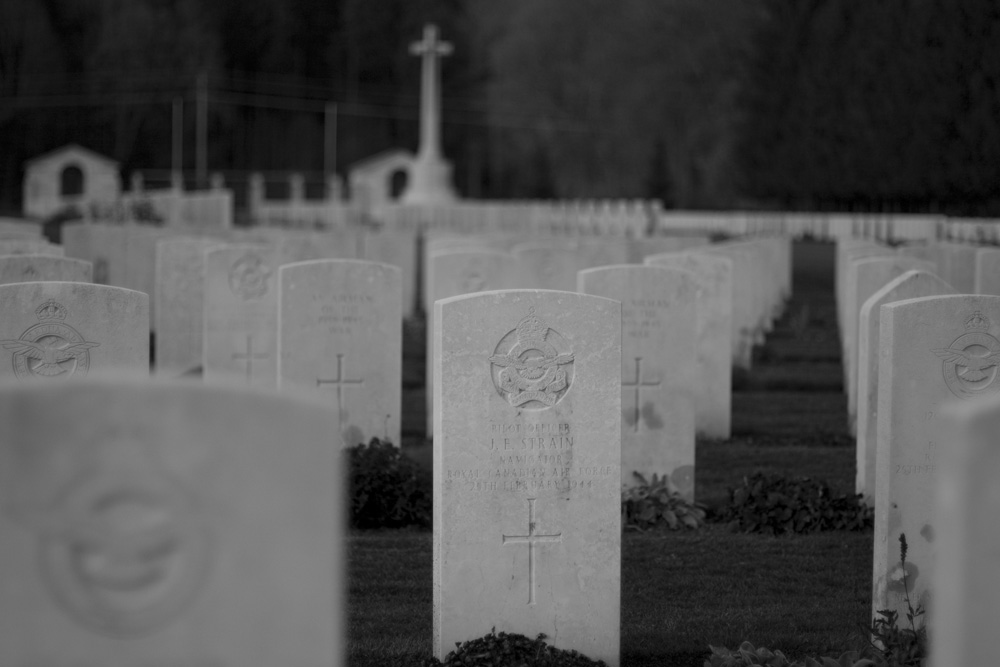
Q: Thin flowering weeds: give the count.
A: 1